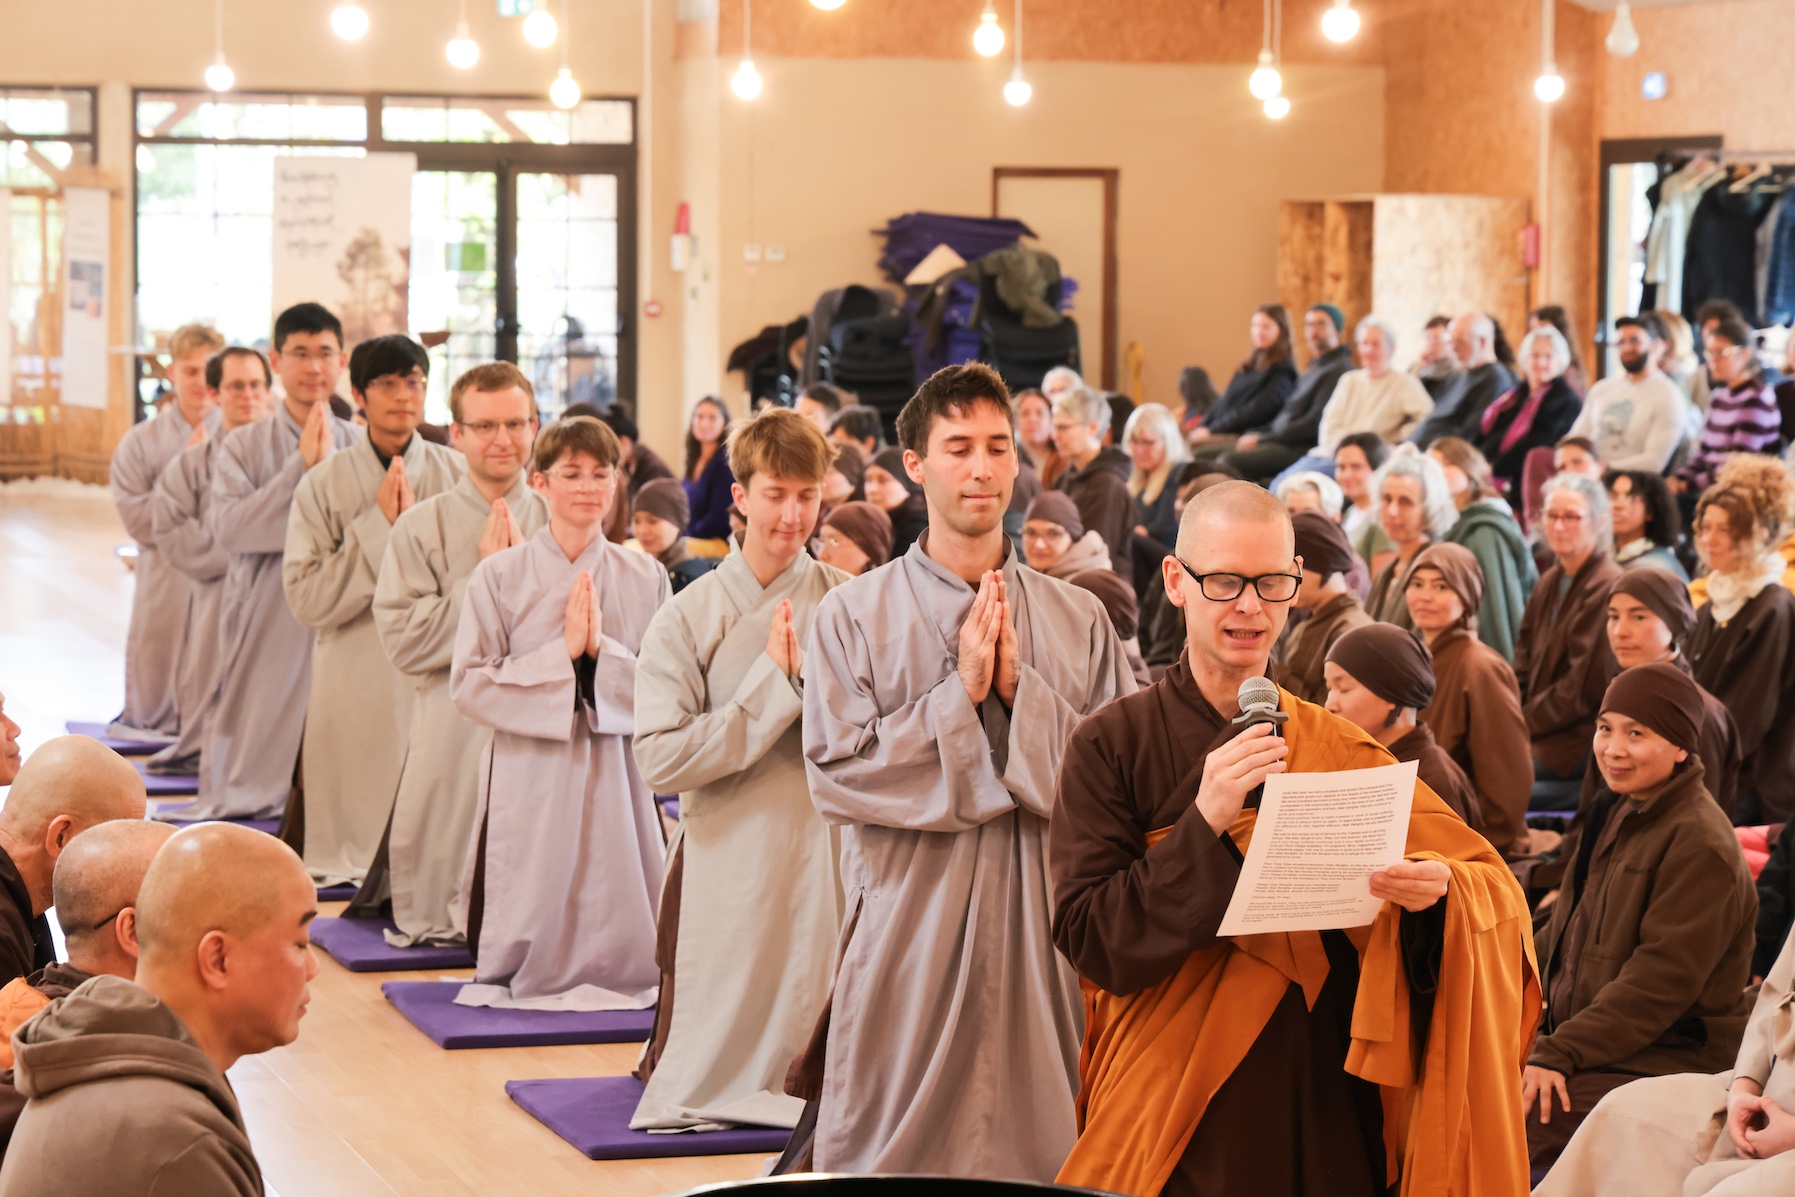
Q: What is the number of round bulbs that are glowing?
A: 13